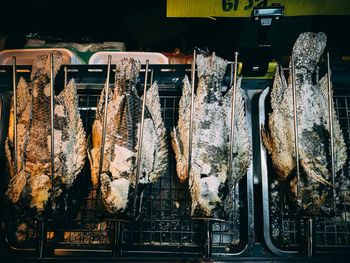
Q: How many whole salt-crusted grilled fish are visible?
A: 4